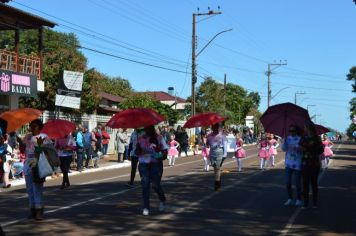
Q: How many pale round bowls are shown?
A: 0